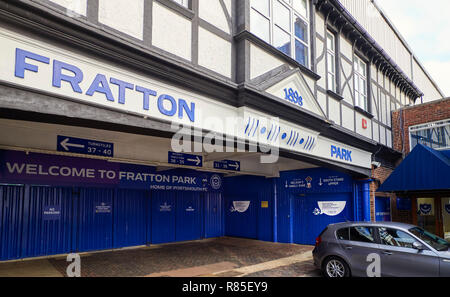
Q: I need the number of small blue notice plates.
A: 4